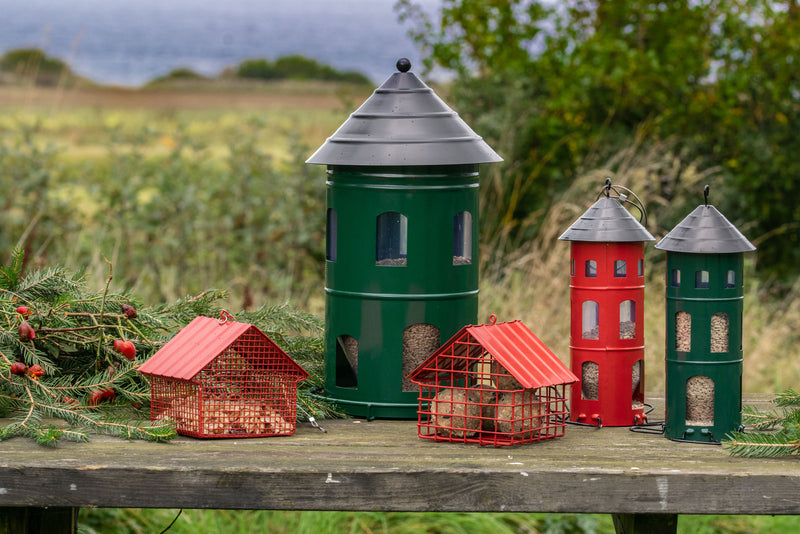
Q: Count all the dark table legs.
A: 2